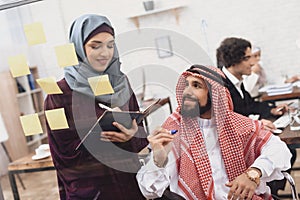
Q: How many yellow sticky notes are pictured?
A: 7